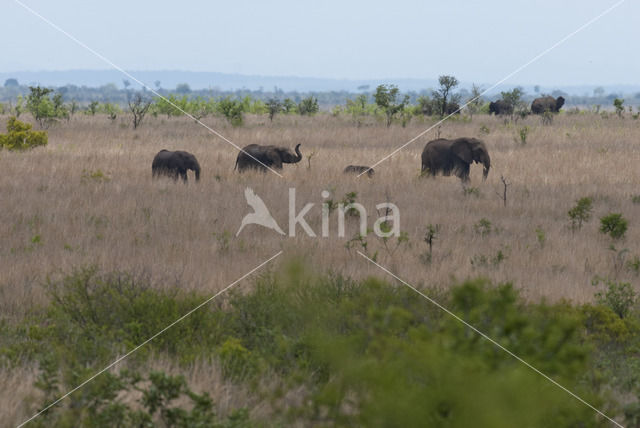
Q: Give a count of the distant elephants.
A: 2